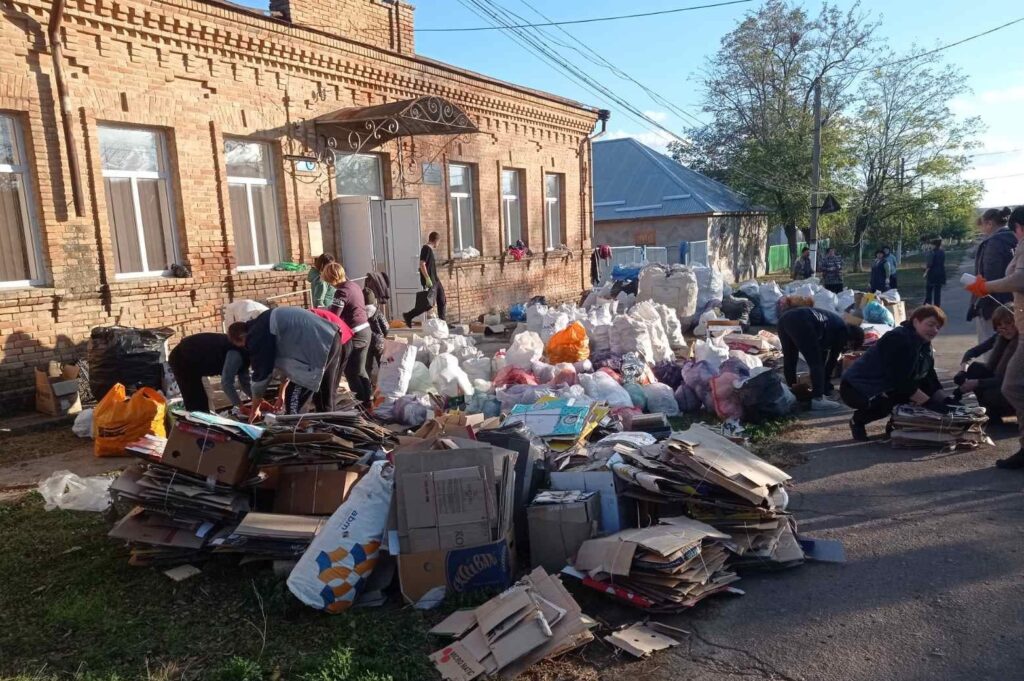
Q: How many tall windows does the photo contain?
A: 6